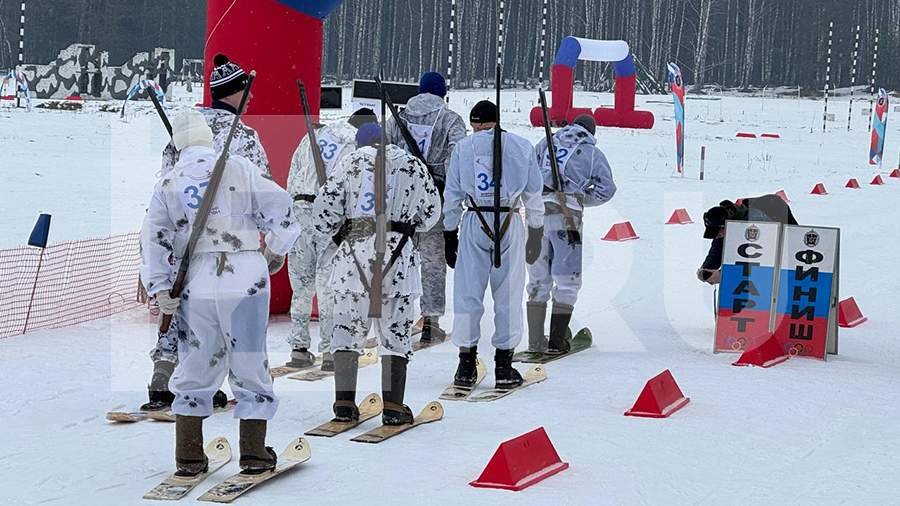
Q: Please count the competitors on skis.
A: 7